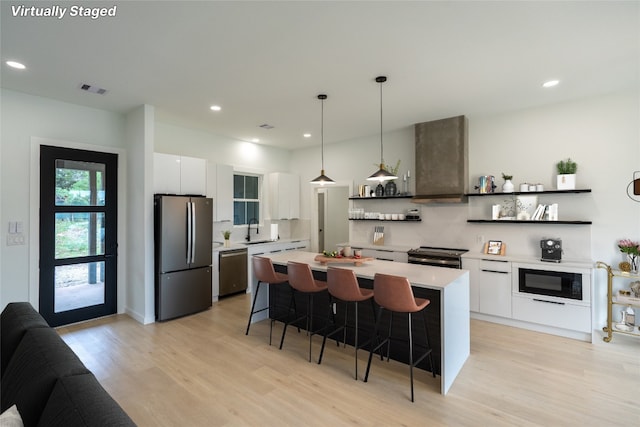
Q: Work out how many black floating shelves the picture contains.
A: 4